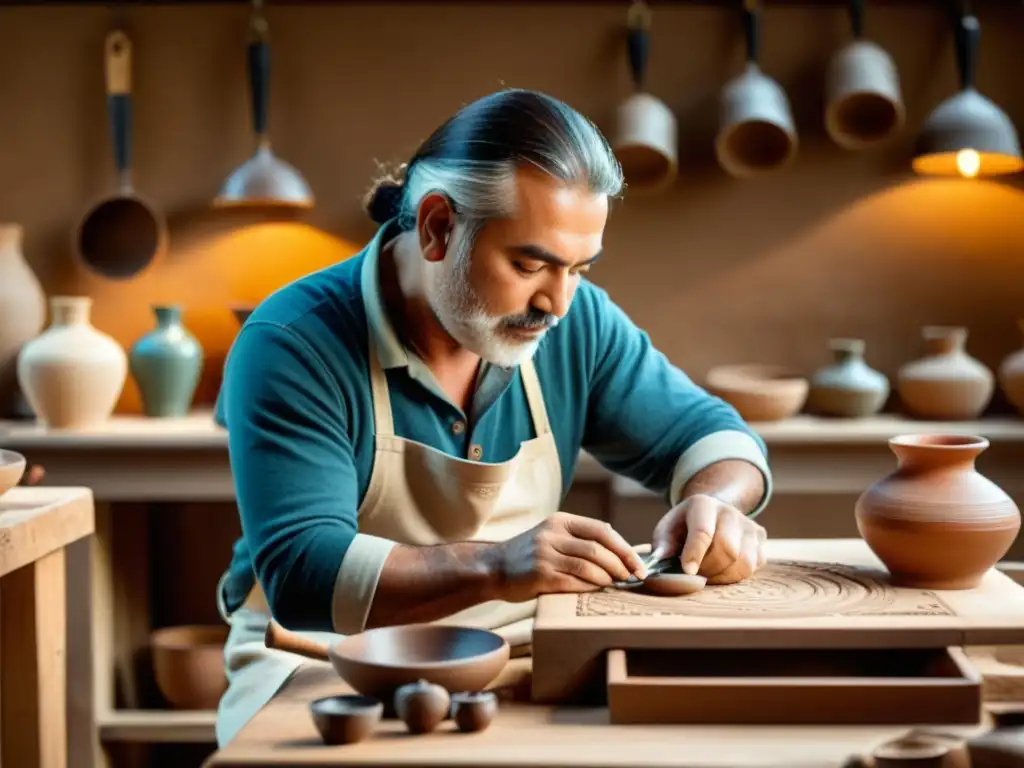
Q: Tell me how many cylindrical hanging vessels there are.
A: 3